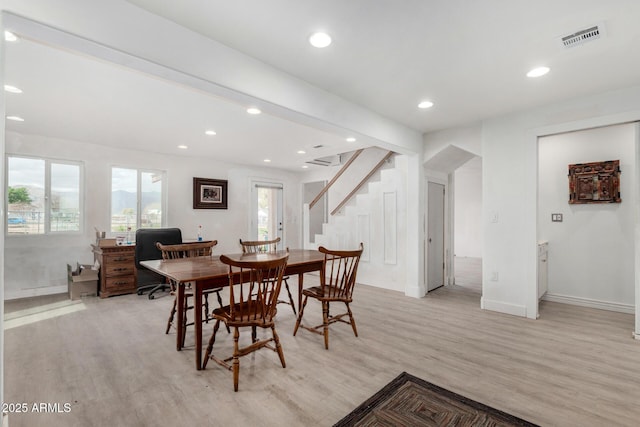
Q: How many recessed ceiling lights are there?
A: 13